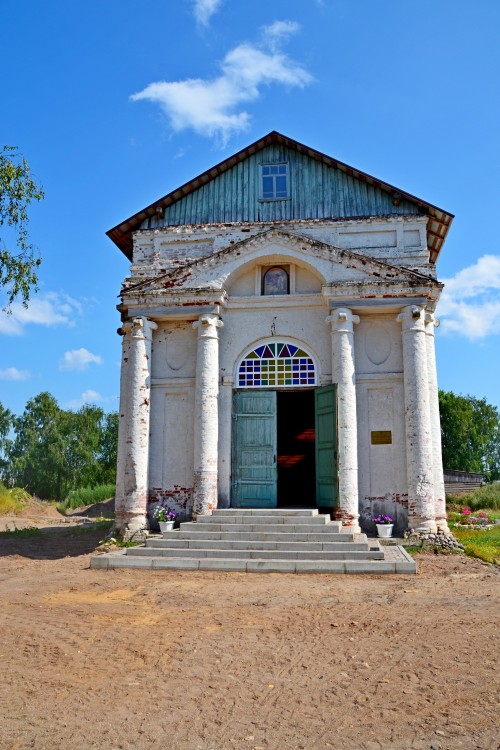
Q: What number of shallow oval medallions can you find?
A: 2